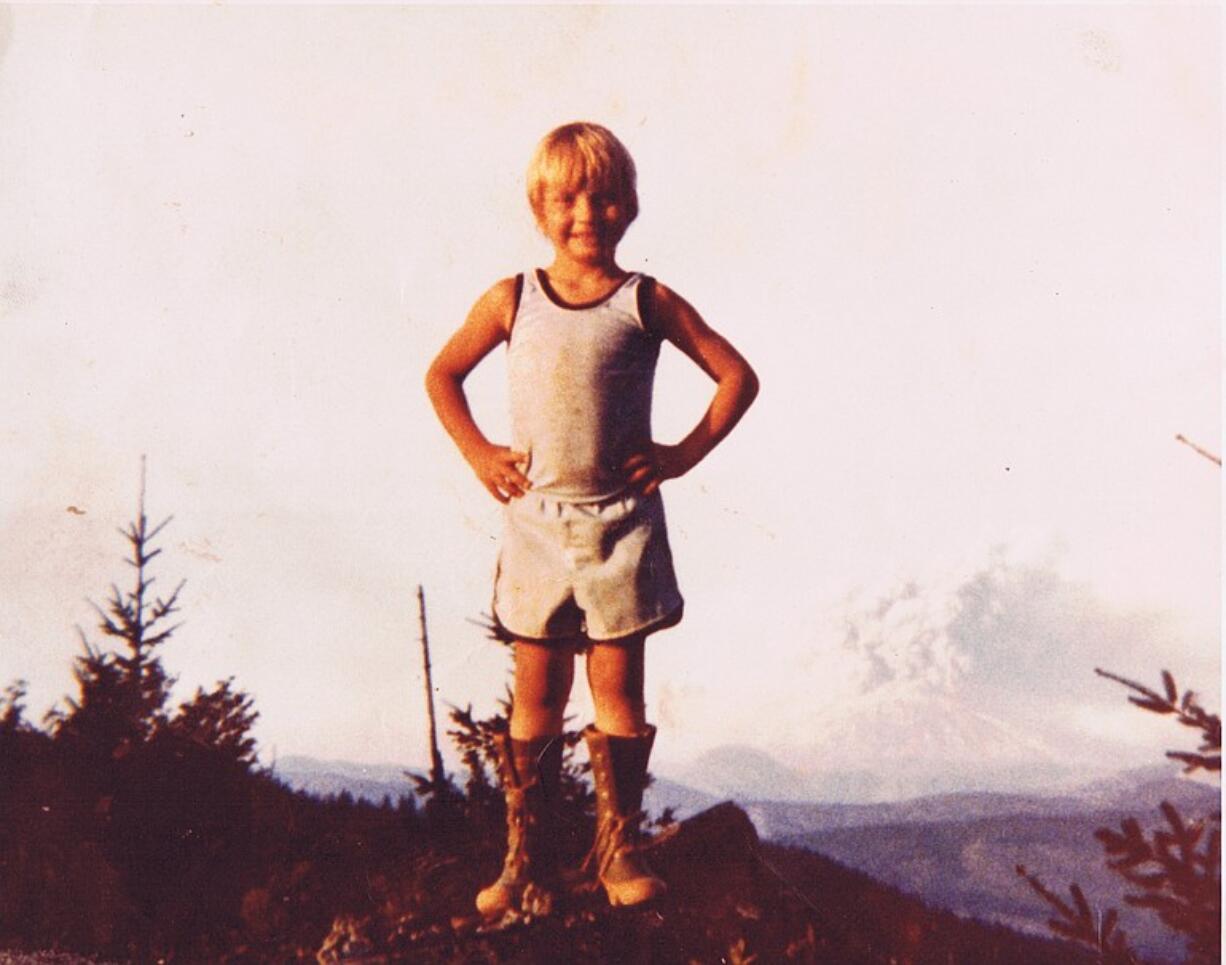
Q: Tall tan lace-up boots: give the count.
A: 2